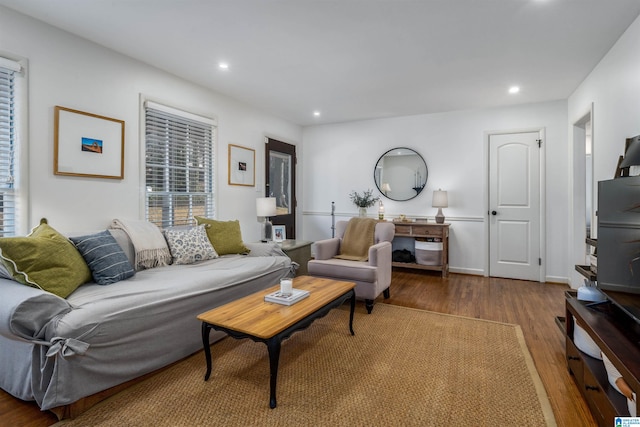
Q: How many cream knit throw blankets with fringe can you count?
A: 1